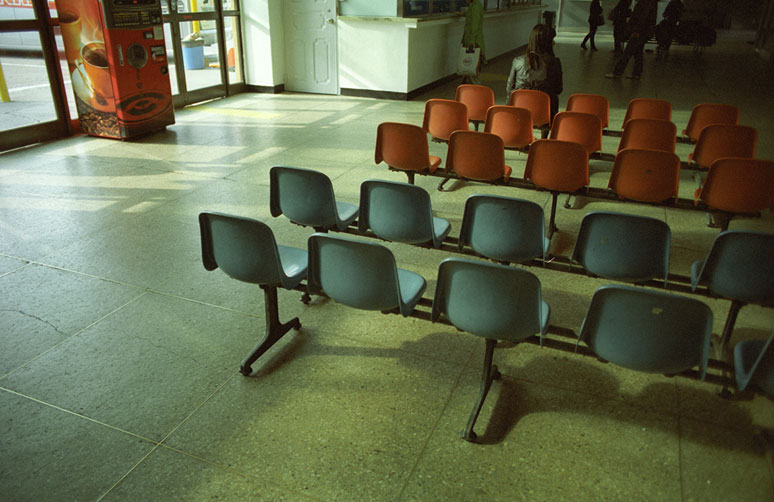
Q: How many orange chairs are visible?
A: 15